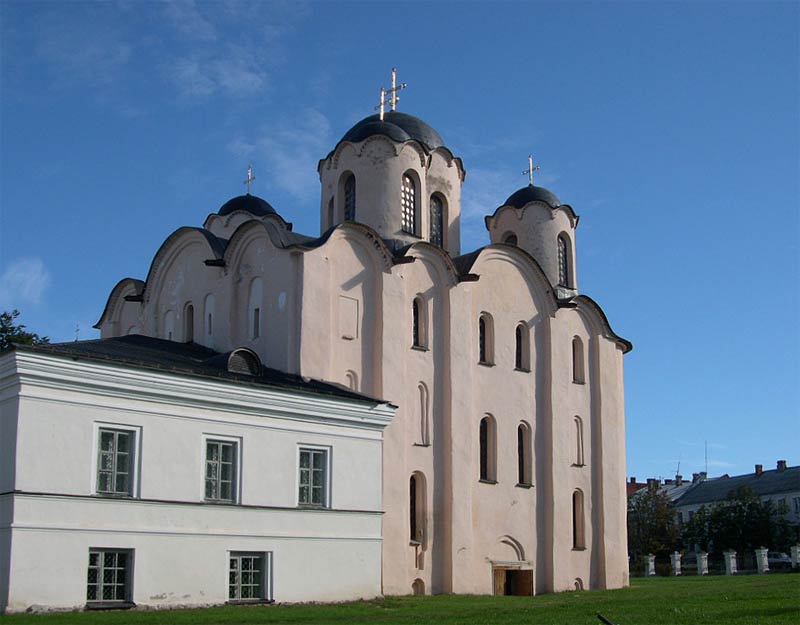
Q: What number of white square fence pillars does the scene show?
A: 6